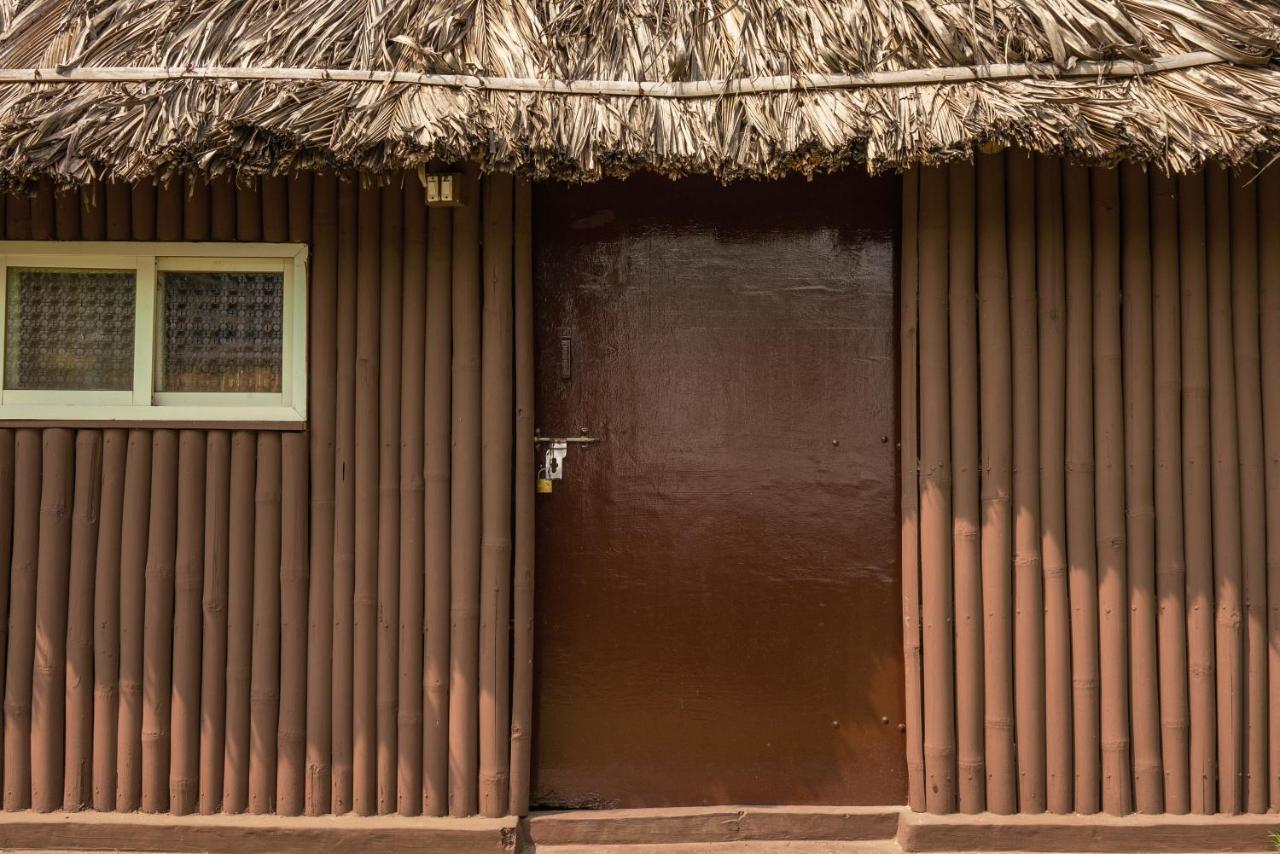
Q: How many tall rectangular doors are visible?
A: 1